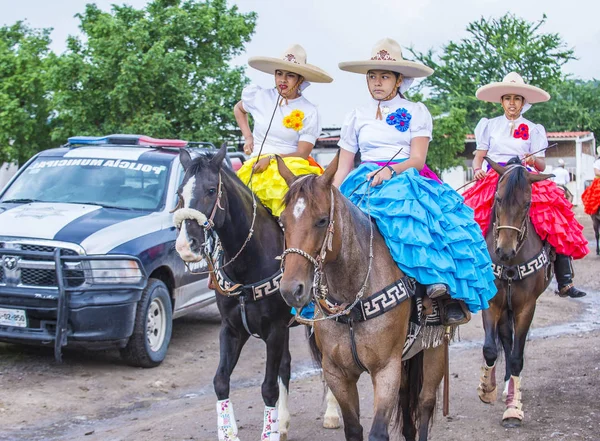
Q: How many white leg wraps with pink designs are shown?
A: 2